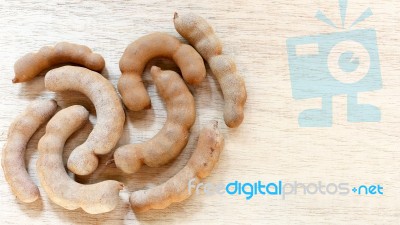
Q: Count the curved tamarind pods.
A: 8